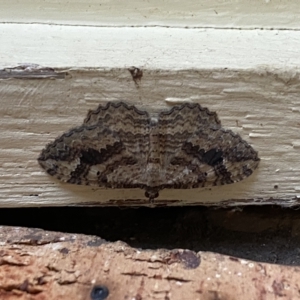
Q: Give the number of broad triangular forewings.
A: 2